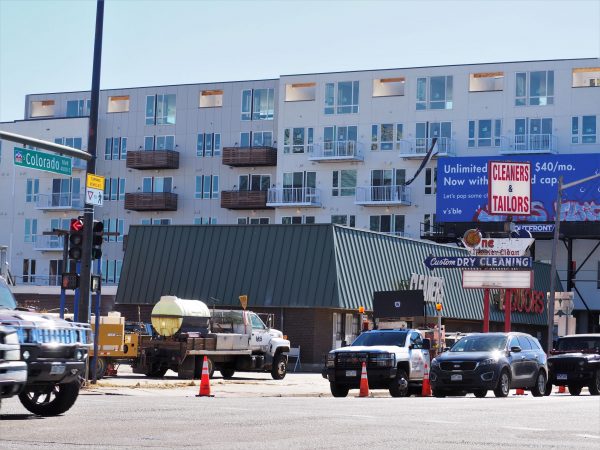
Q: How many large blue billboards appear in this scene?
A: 1